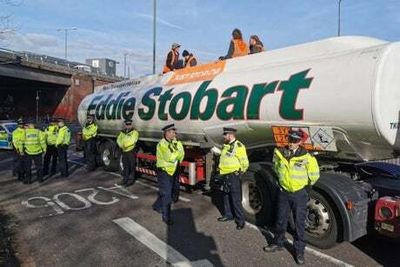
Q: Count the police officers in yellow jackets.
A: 9